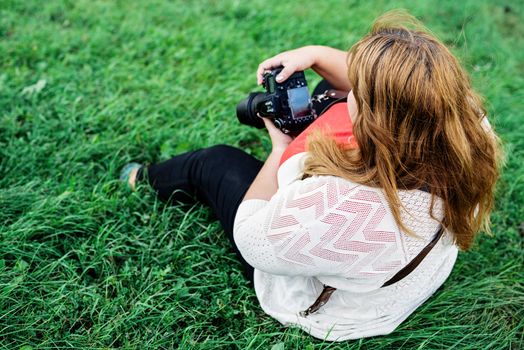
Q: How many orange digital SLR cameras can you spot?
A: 0